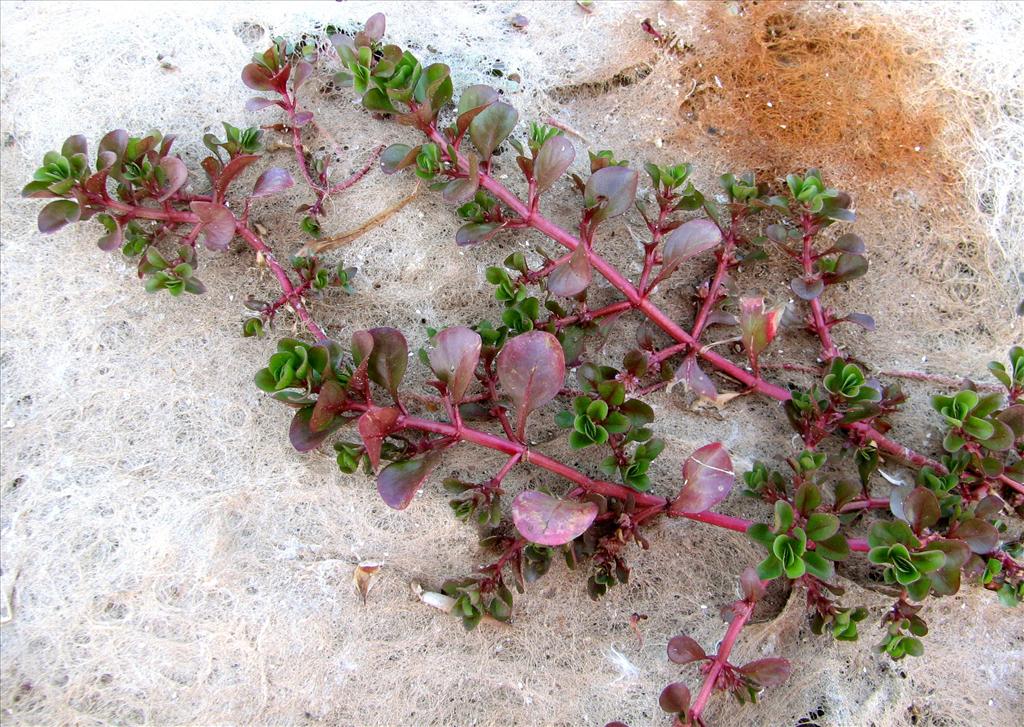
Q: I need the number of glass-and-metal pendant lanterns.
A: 0